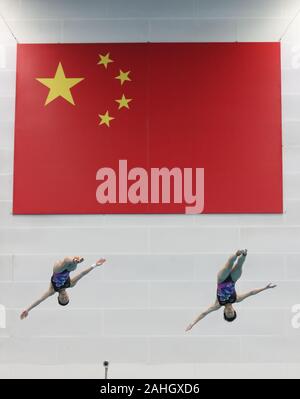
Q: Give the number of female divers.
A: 2